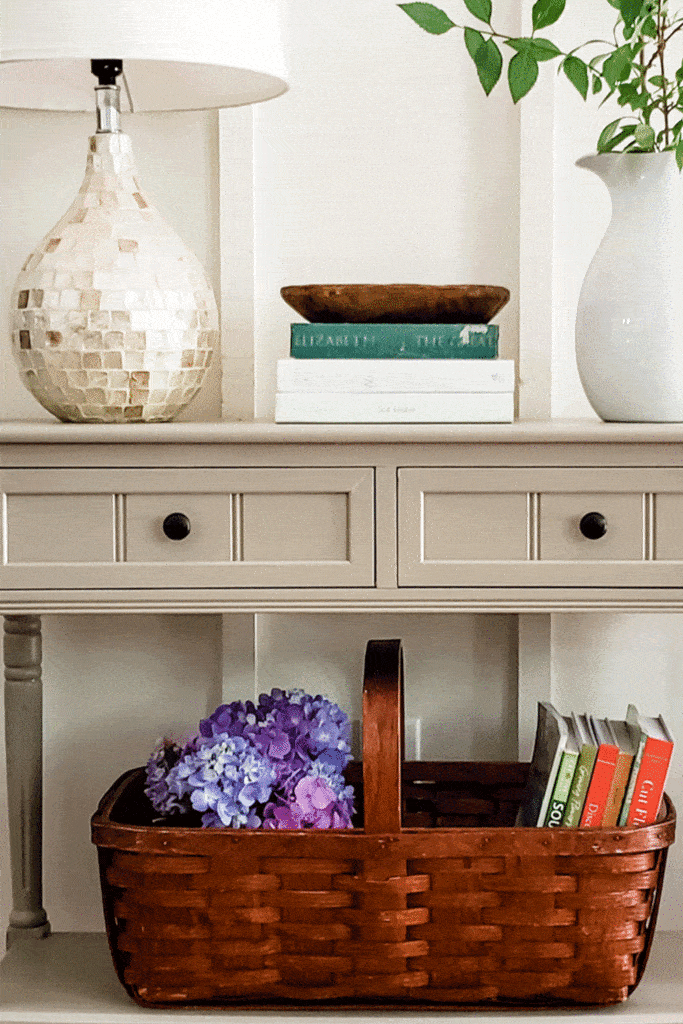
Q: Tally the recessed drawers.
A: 2